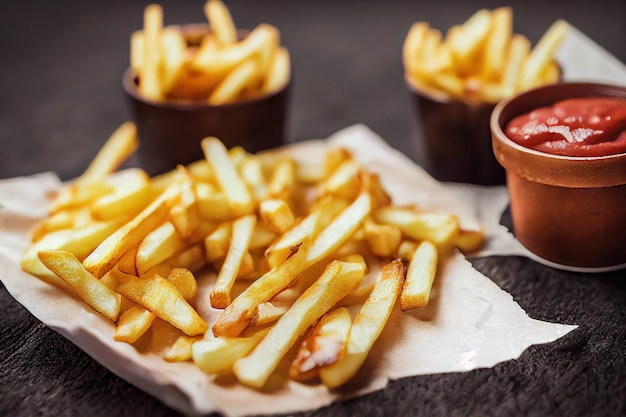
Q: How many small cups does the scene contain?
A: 3